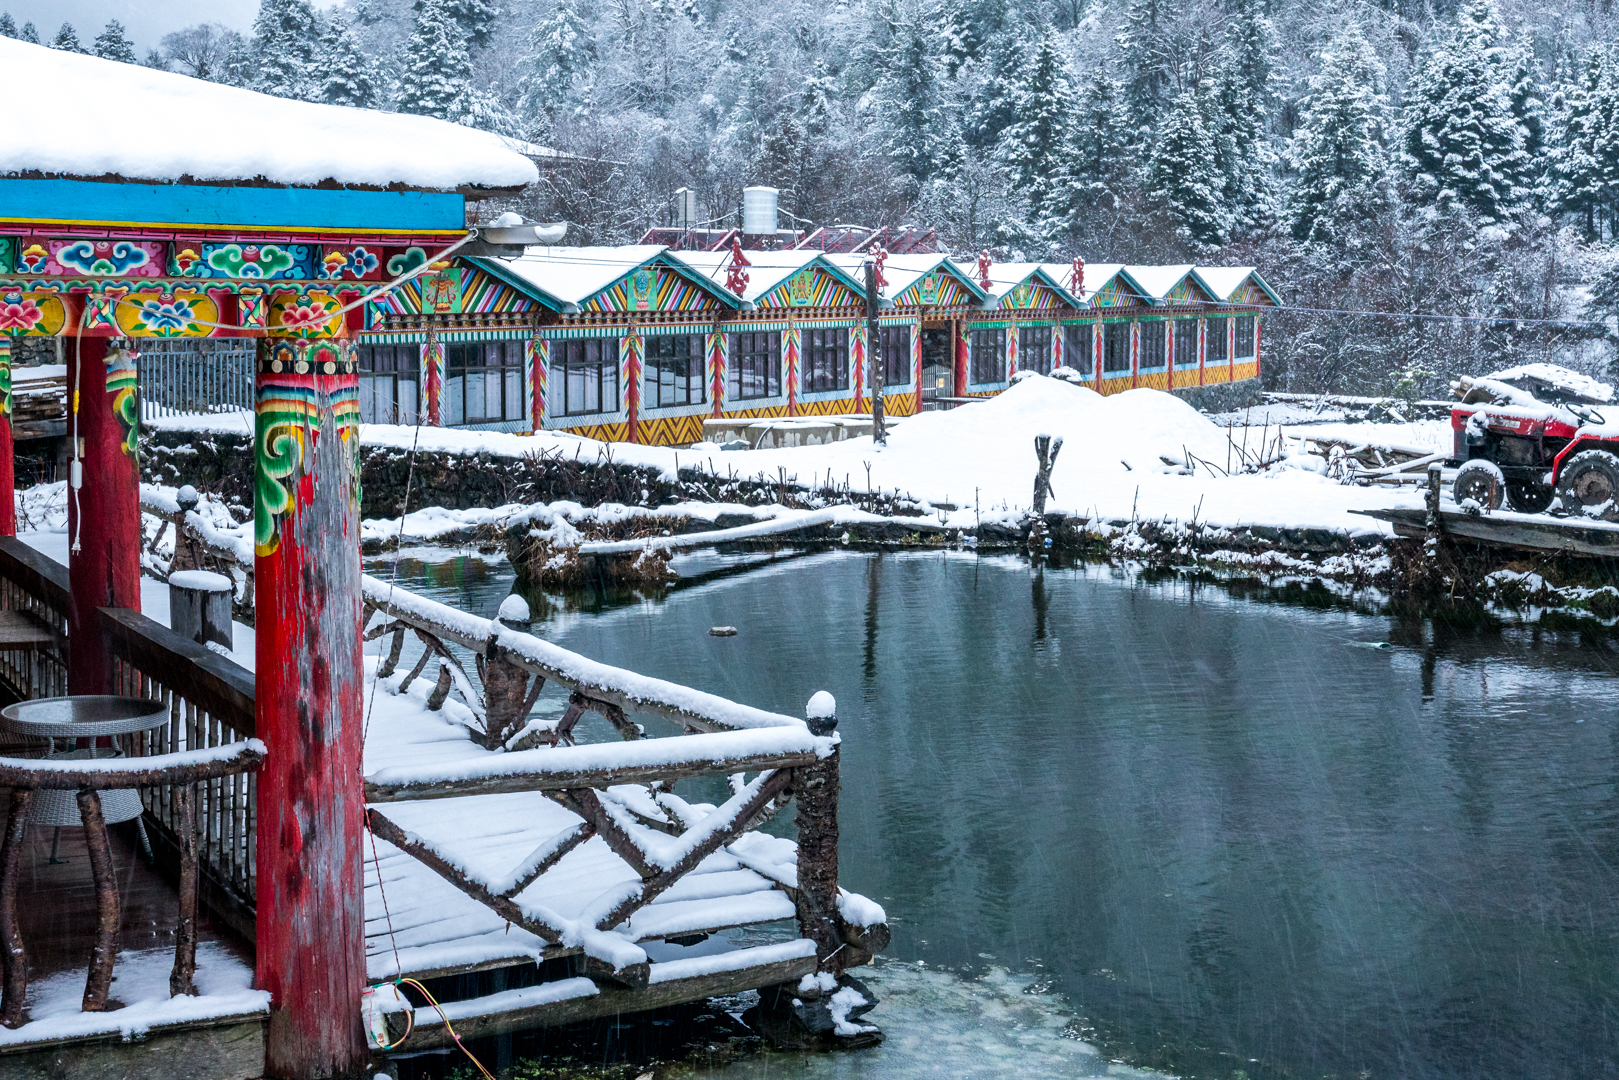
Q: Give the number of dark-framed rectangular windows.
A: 15